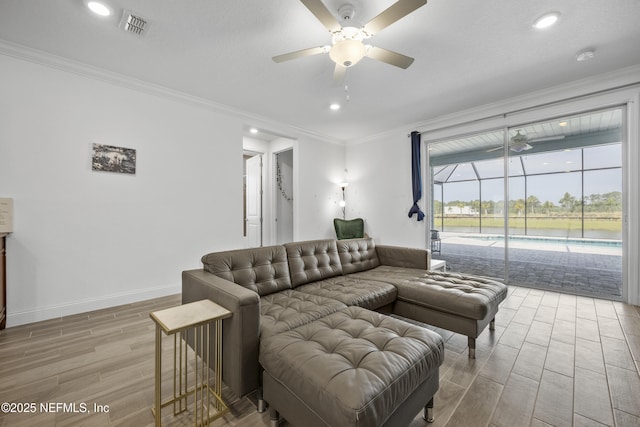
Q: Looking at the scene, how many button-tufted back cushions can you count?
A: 3